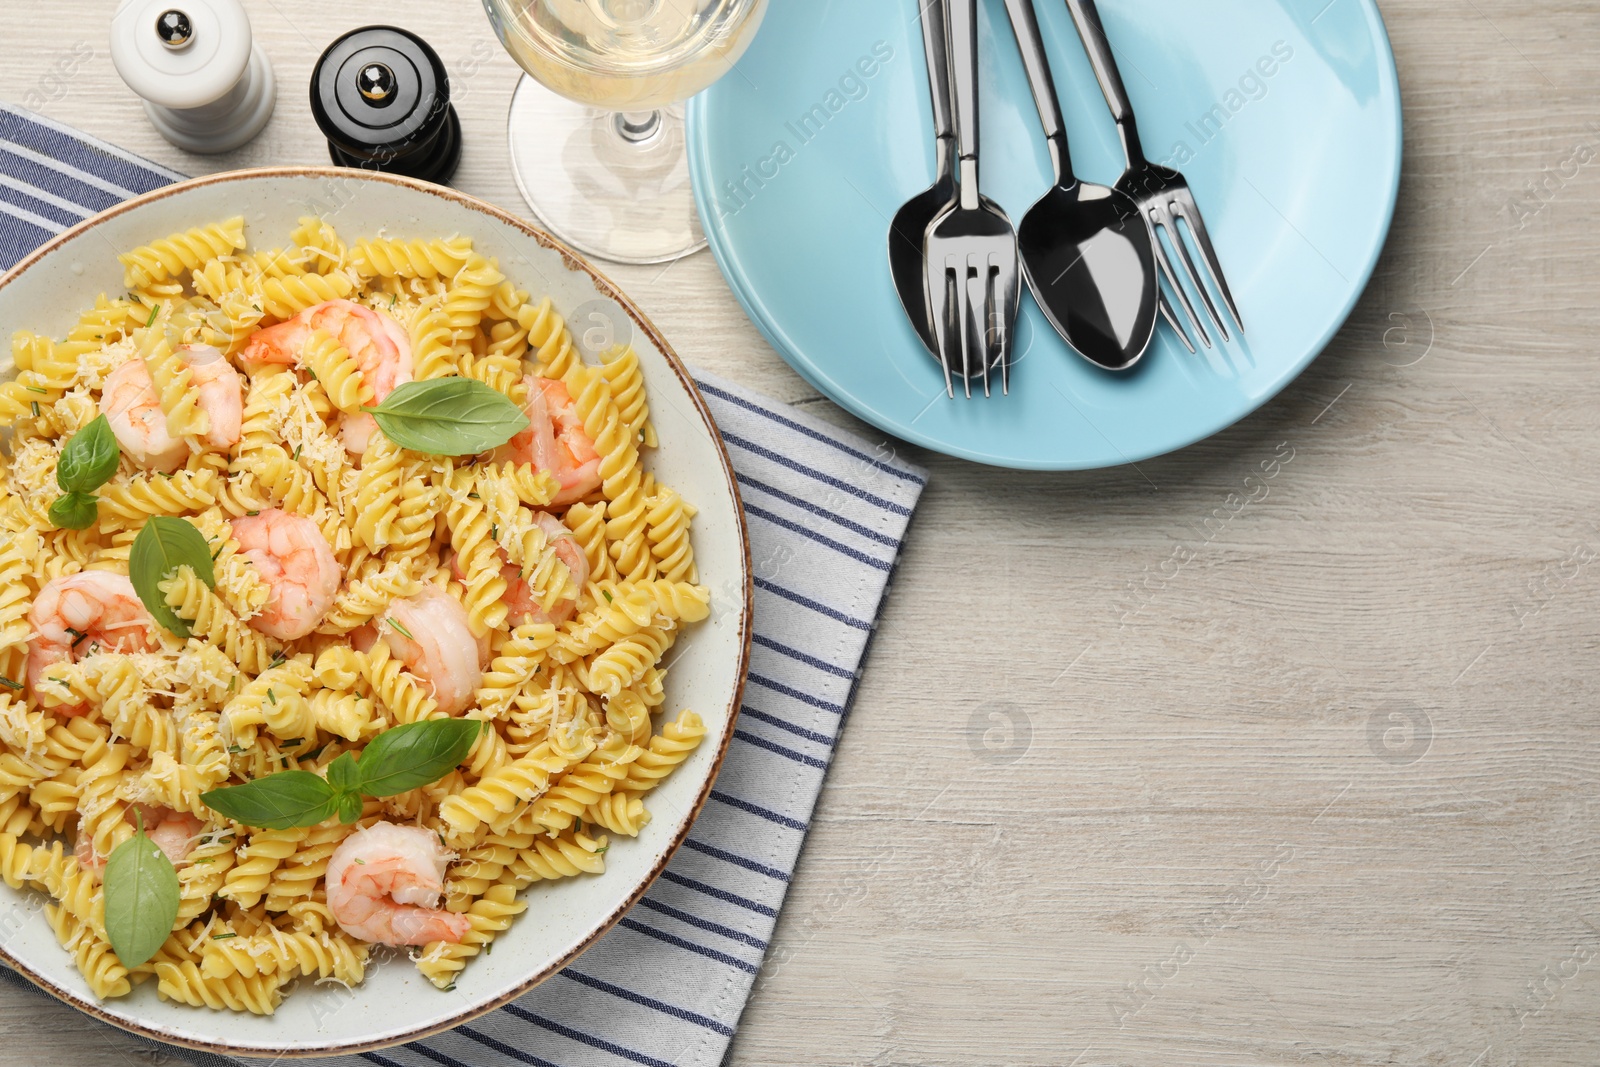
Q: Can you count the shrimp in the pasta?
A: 9